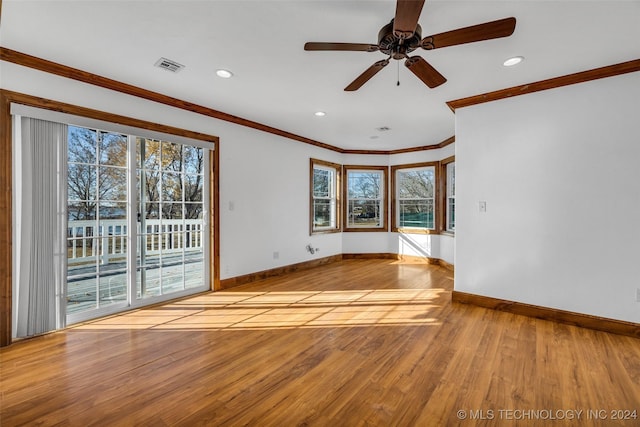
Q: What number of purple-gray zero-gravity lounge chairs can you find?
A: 0